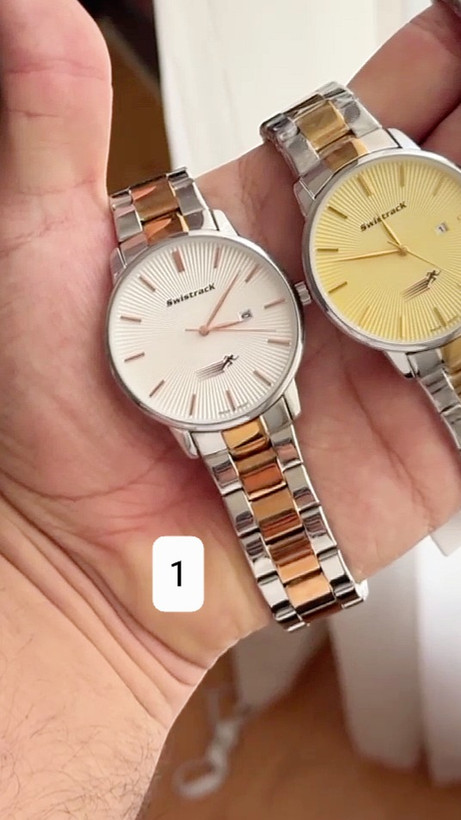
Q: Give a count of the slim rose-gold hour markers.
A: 12